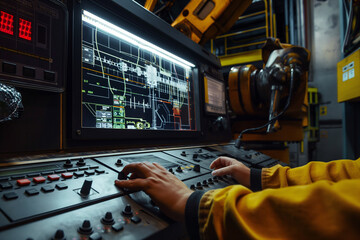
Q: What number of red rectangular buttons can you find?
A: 4